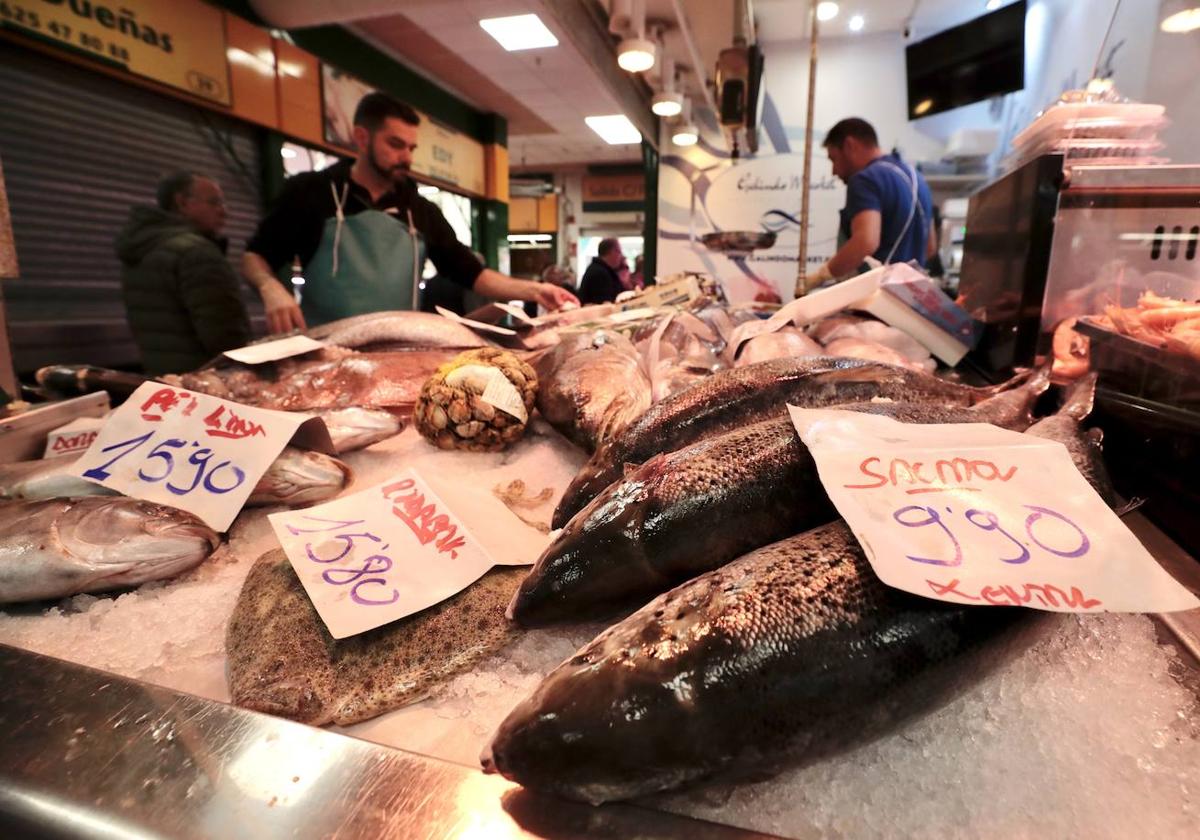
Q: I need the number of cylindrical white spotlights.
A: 3